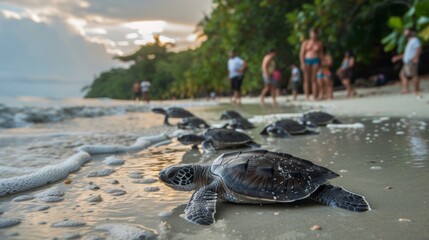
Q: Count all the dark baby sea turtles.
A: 8